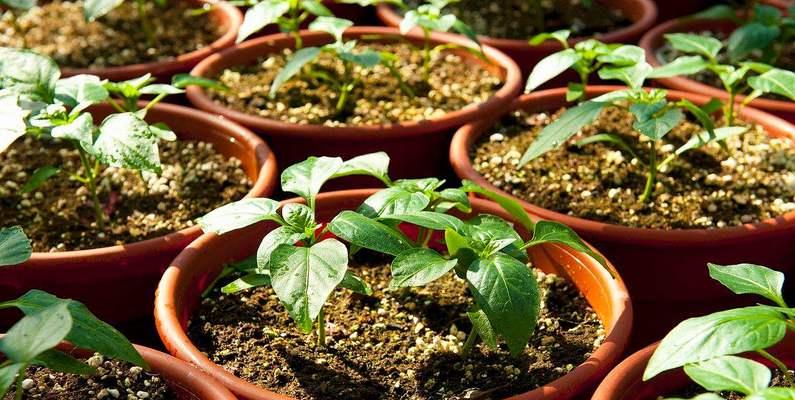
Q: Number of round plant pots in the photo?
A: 9